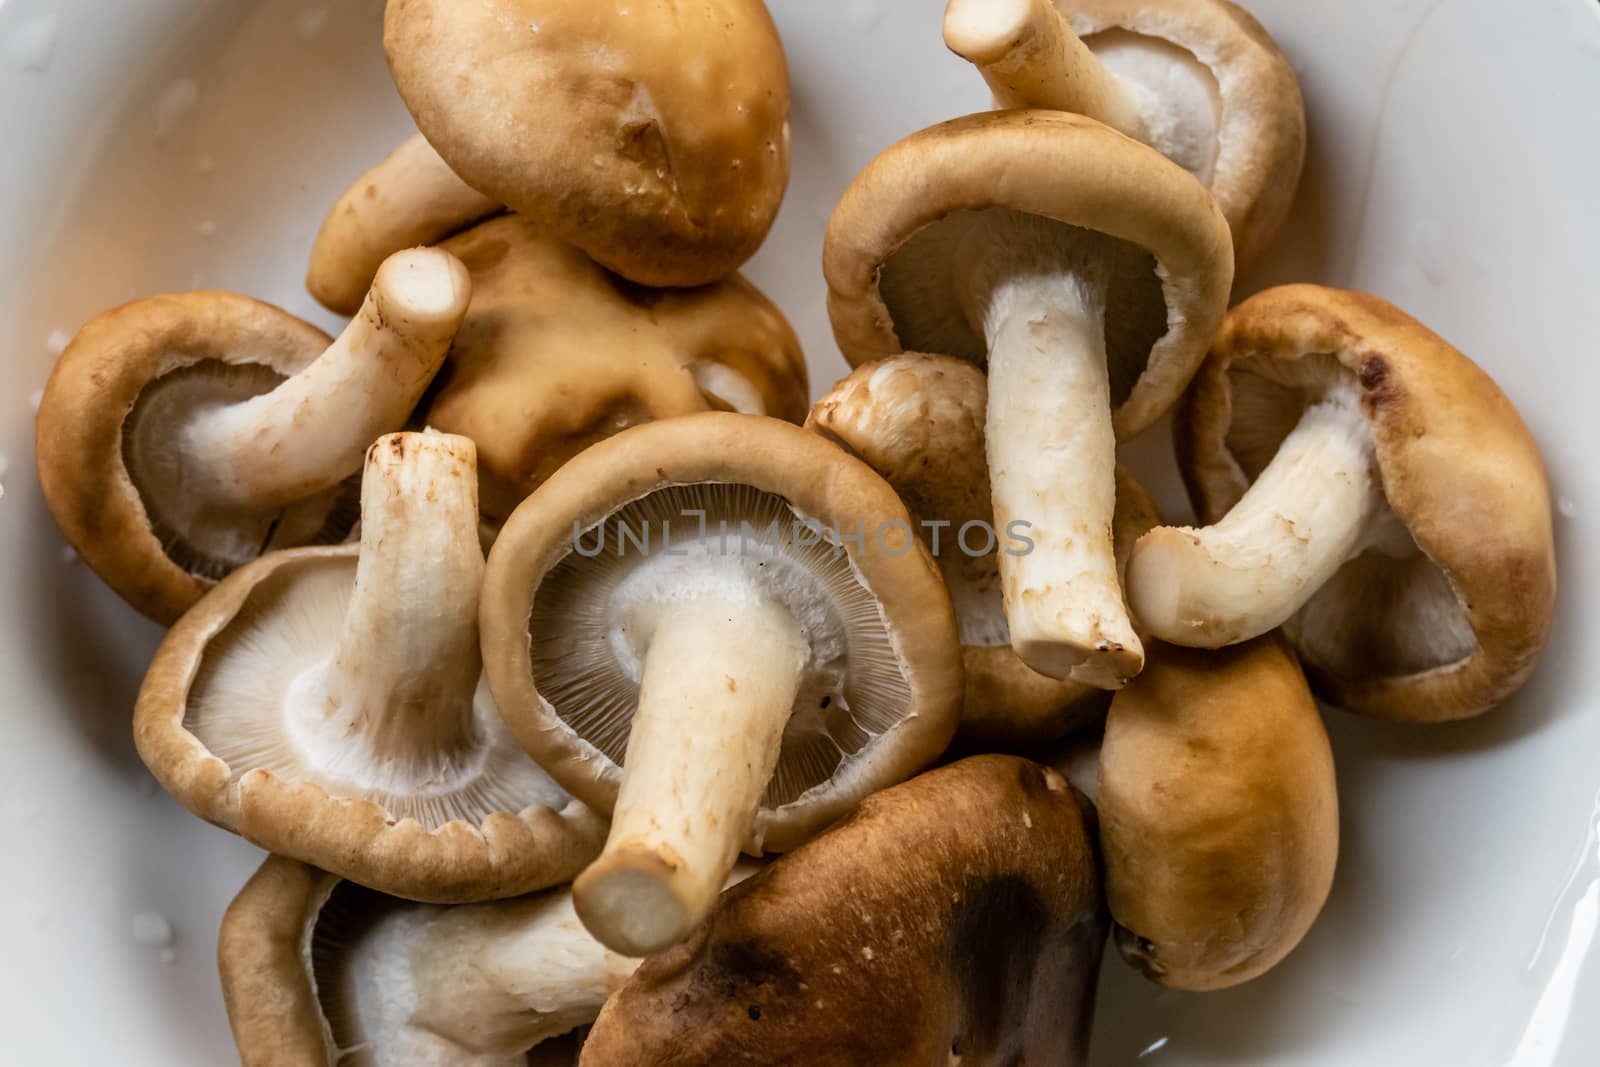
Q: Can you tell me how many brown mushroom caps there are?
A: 12